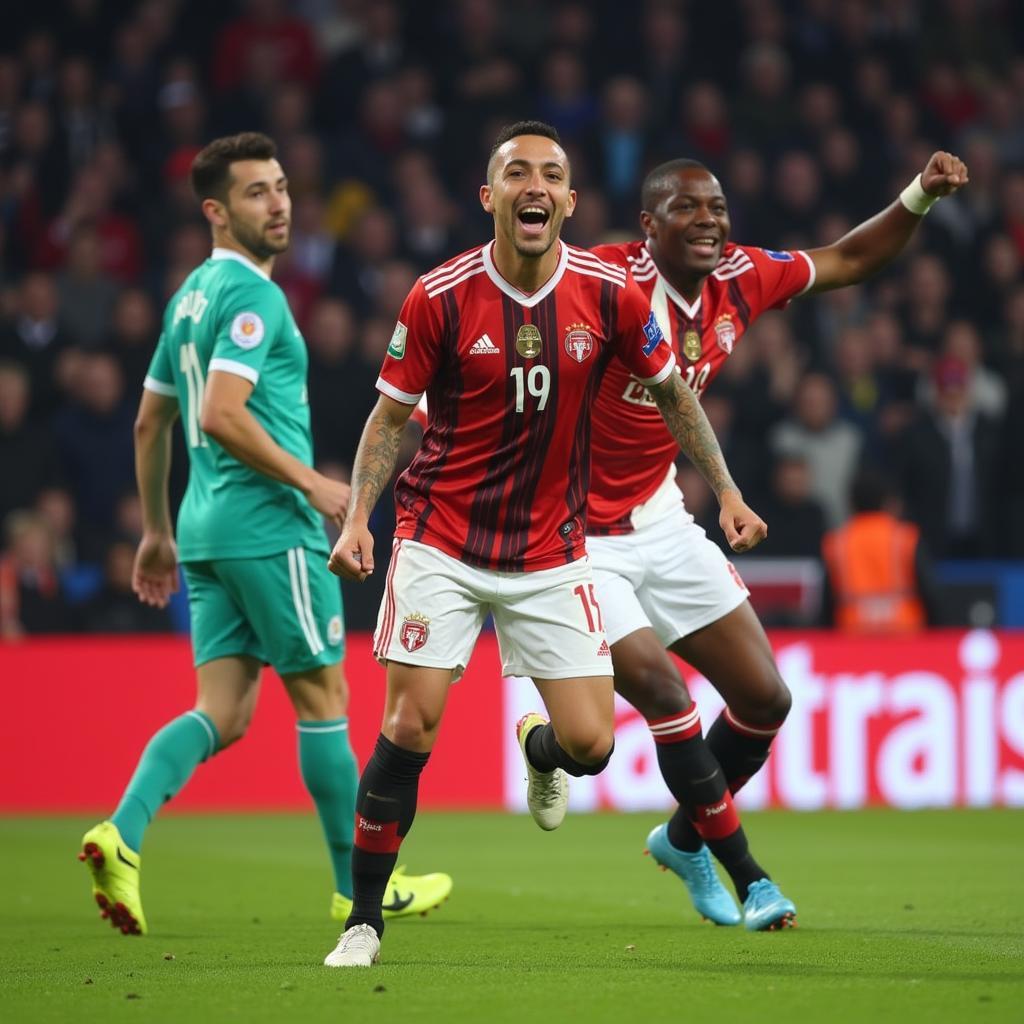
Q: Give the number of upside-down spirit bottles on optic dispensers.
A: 0